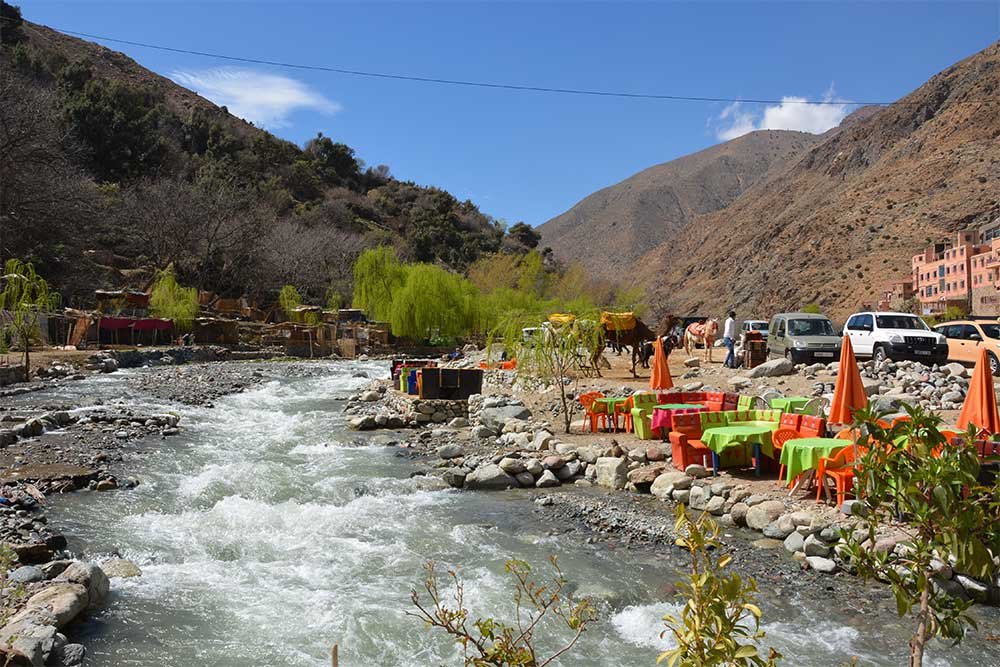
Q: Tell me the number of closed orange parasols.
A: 3